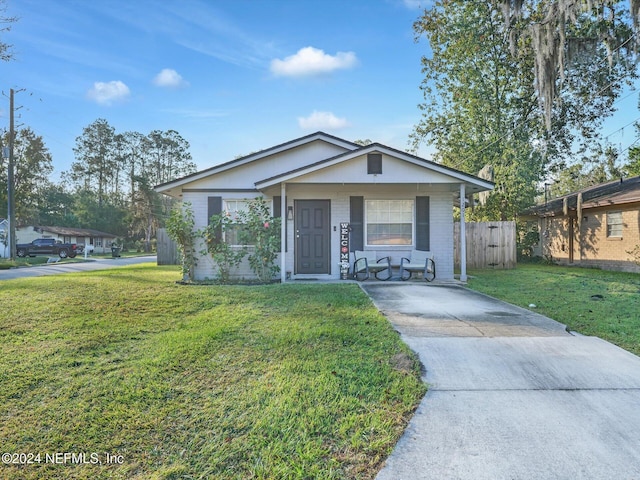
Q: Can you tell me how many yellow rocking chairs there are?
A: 0